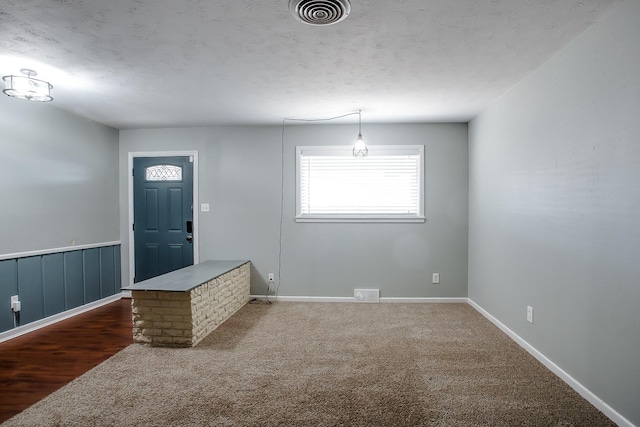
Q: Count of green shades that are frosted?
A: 0